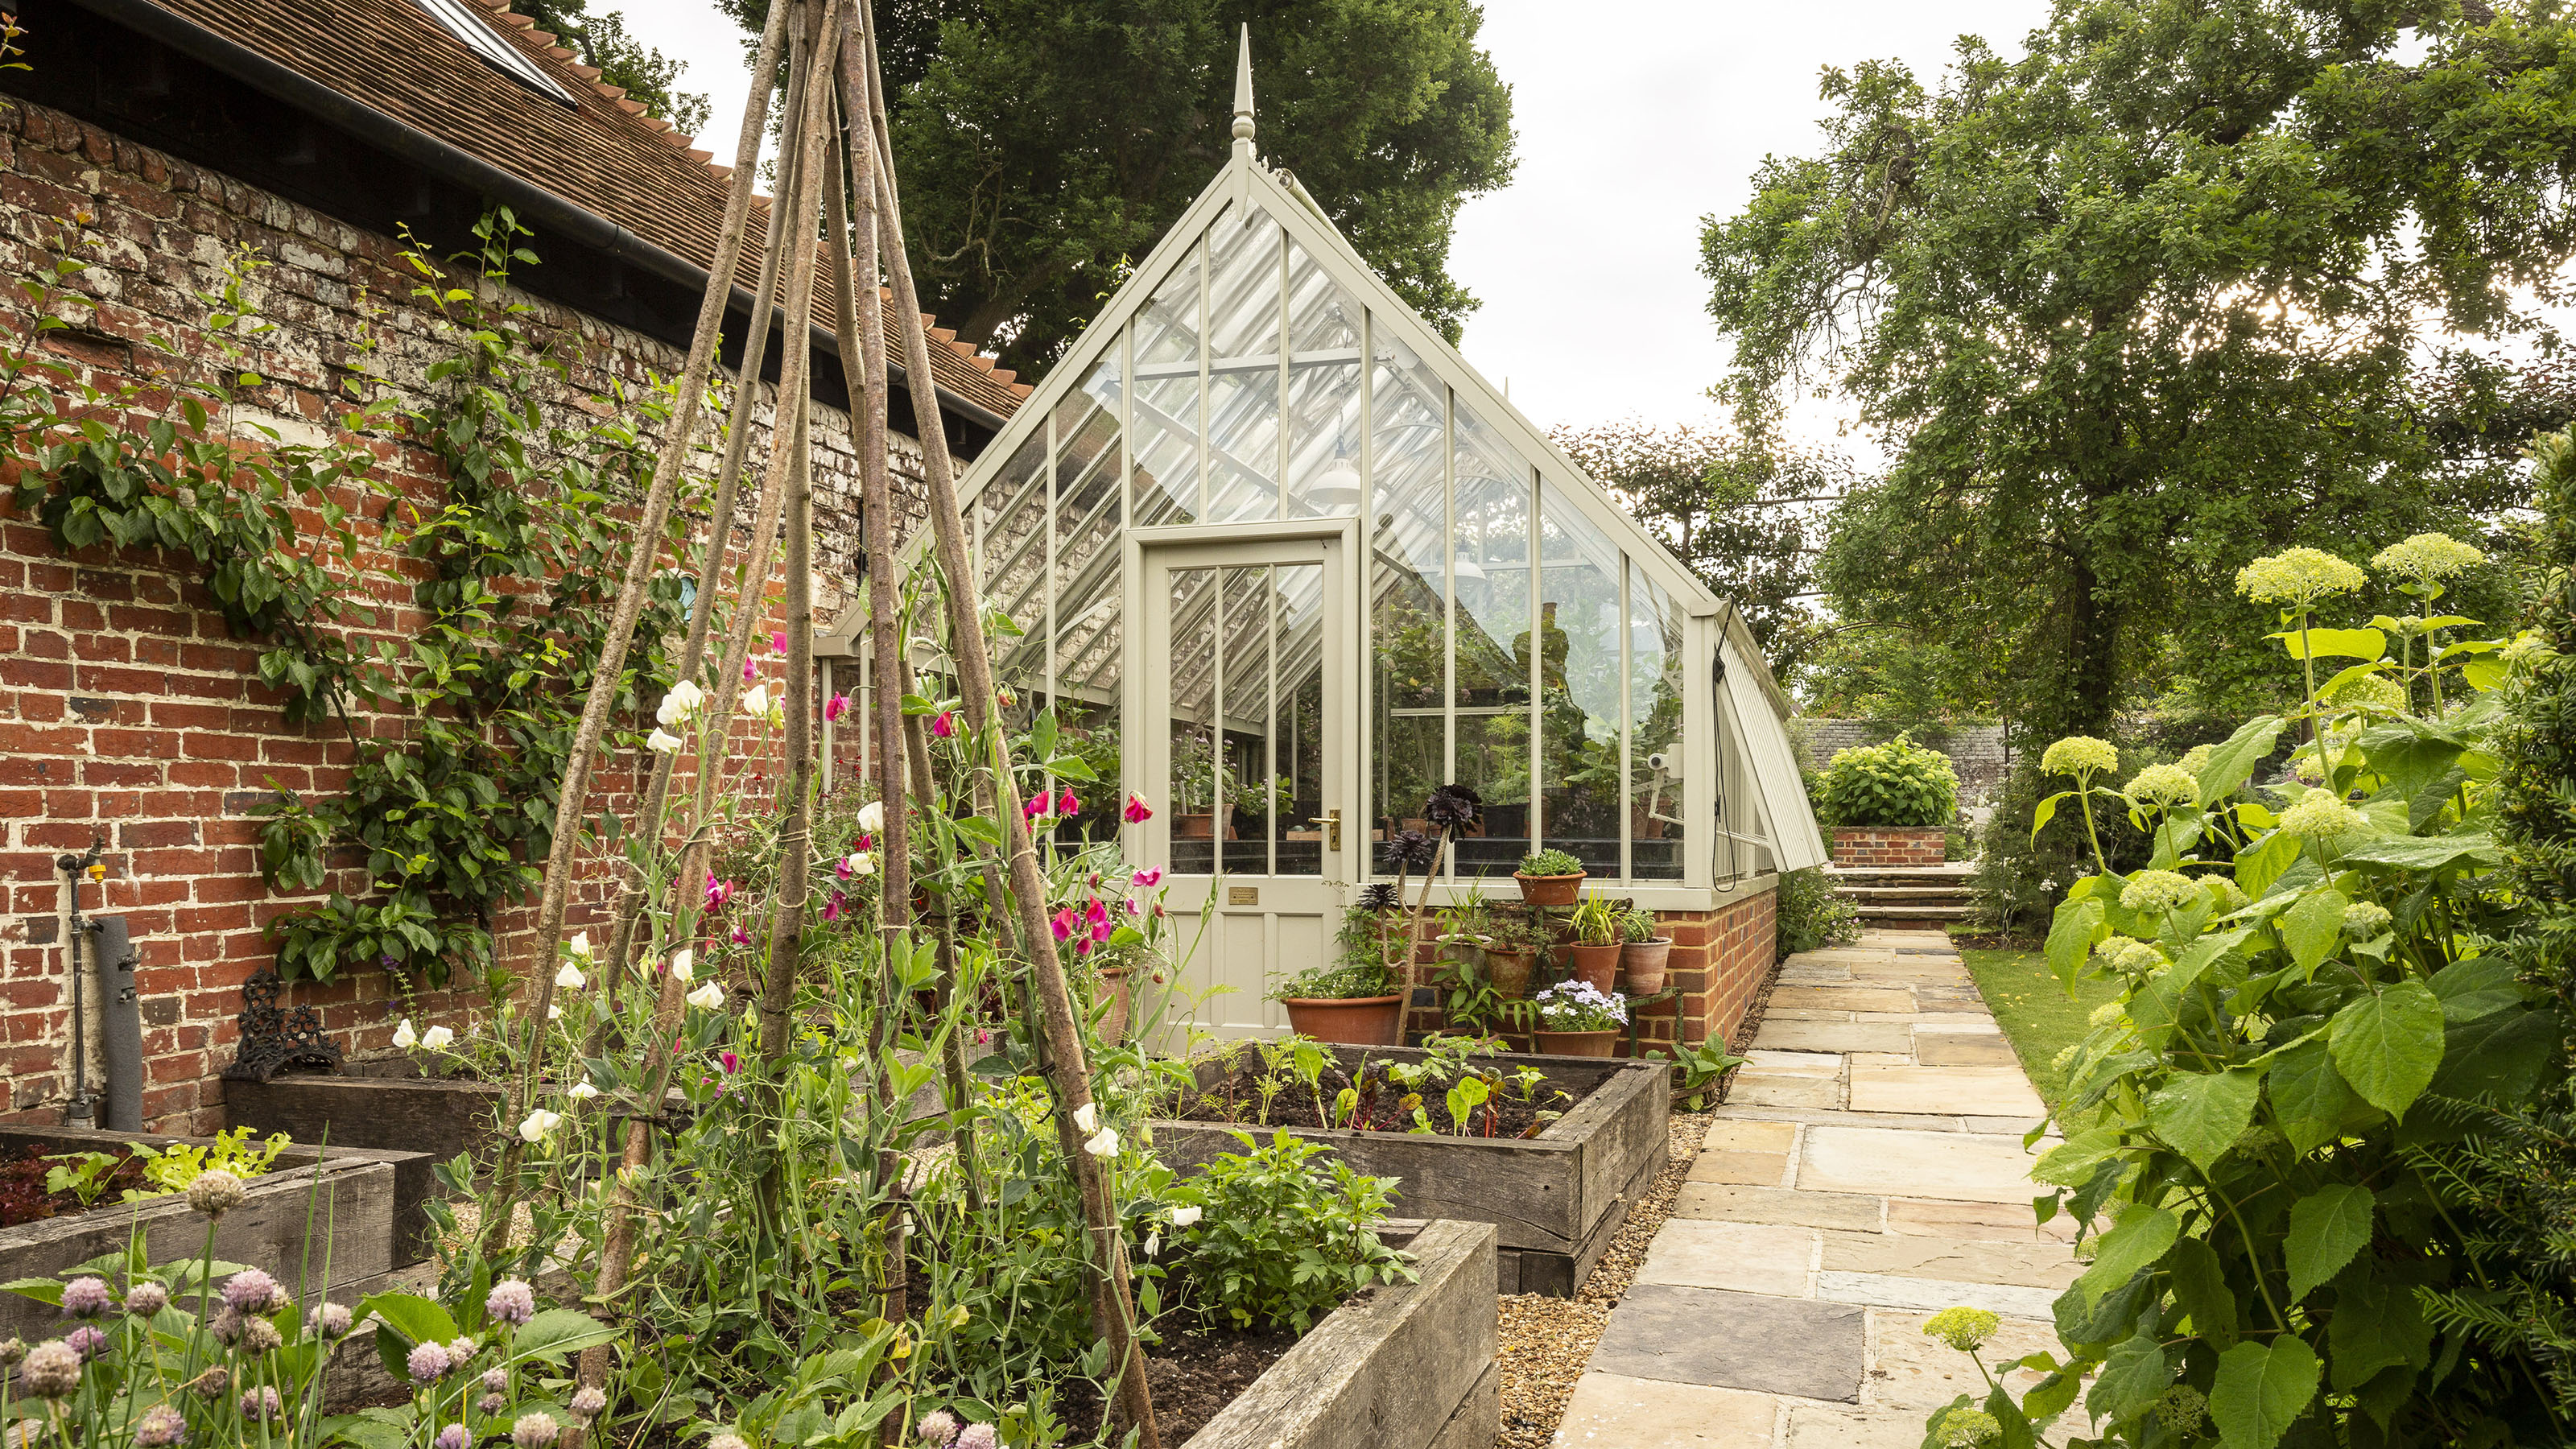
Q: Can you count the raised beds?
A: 4